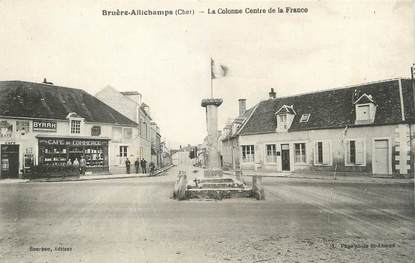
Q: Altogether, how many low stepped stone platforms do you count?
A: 1